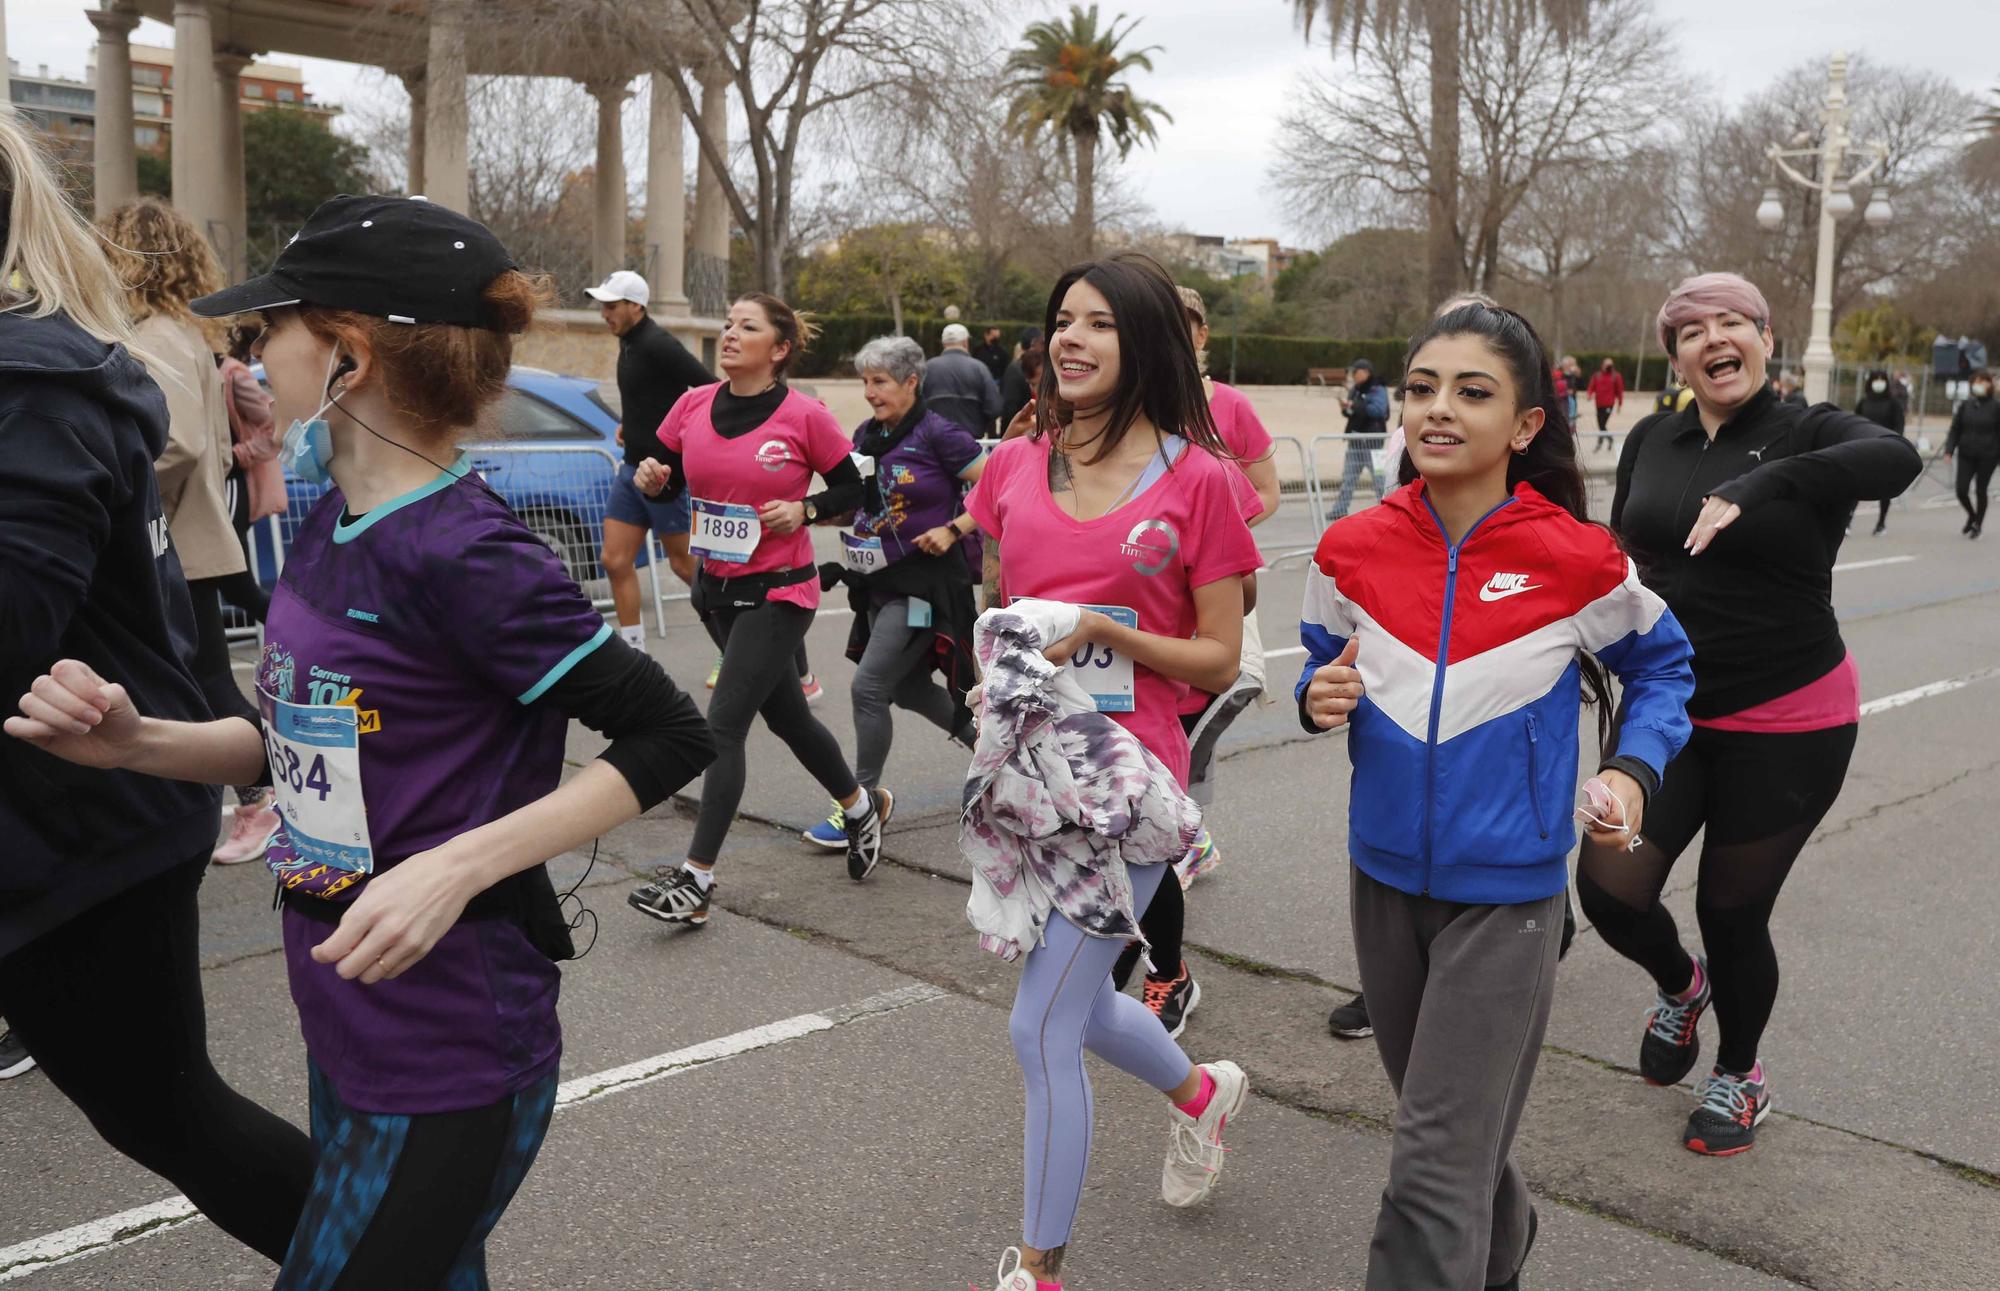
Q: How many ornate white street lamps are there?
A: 1